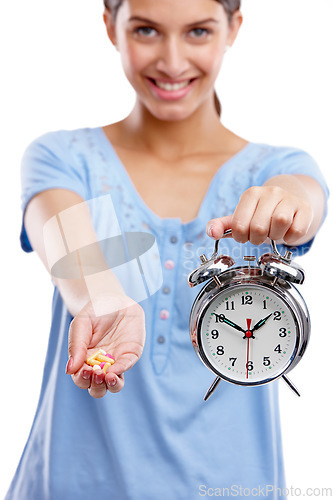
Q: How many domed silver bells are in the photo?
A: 2